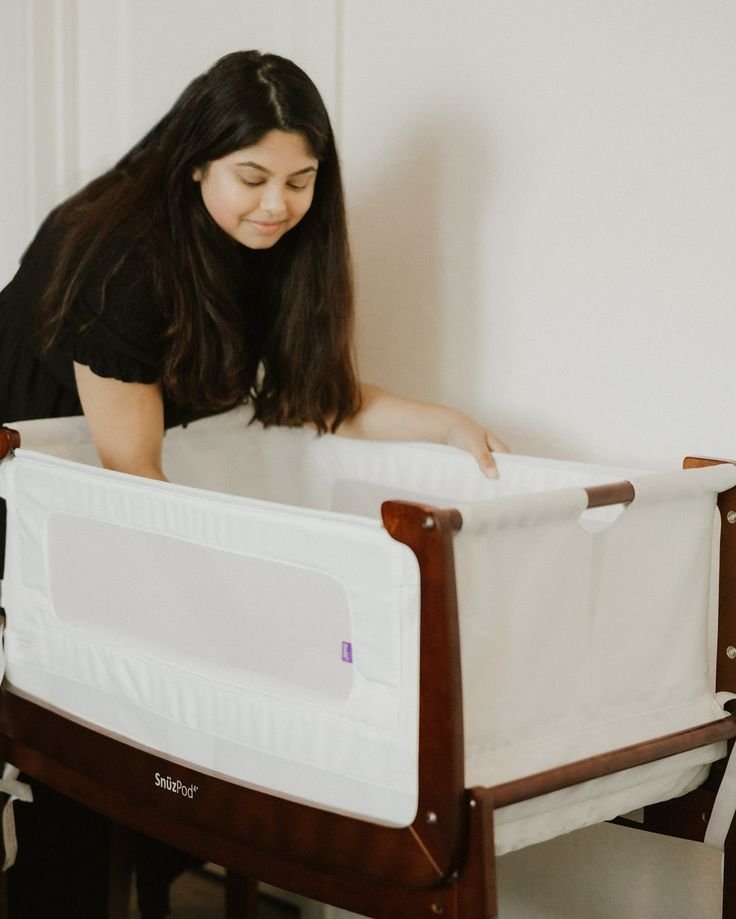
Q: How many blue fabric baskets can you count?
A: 0